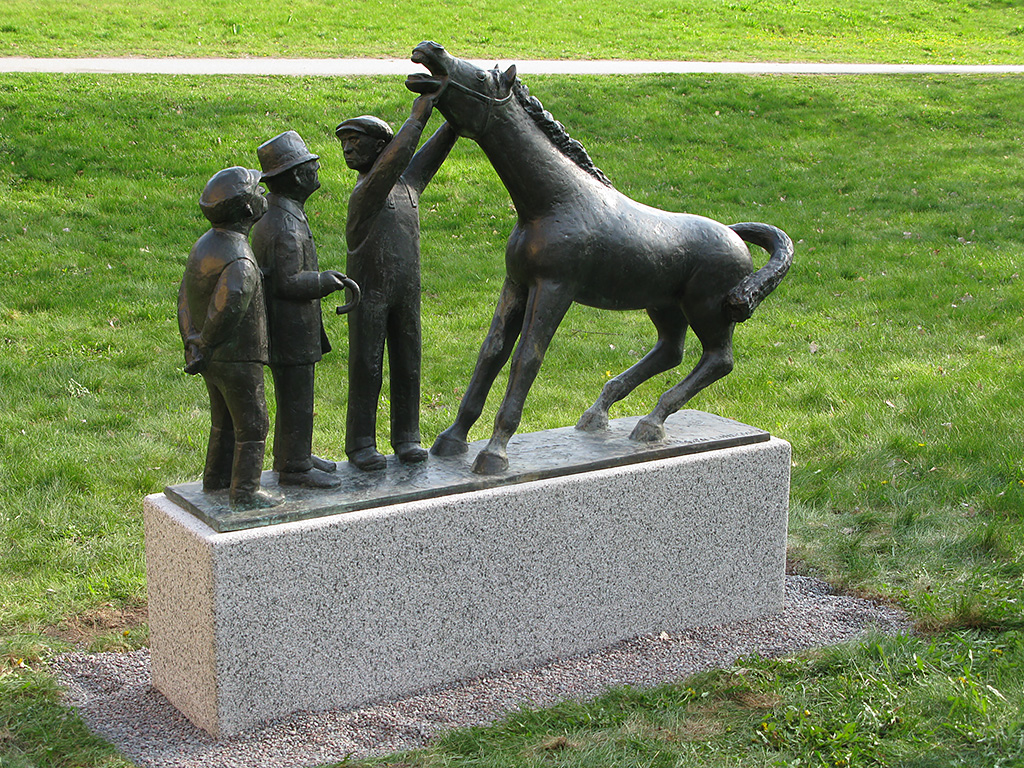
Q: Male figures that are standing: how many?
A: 3